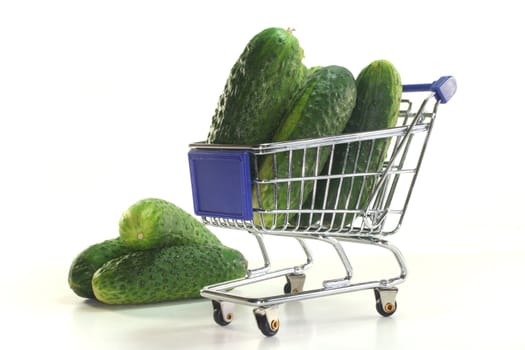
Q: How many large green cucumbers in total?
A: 6